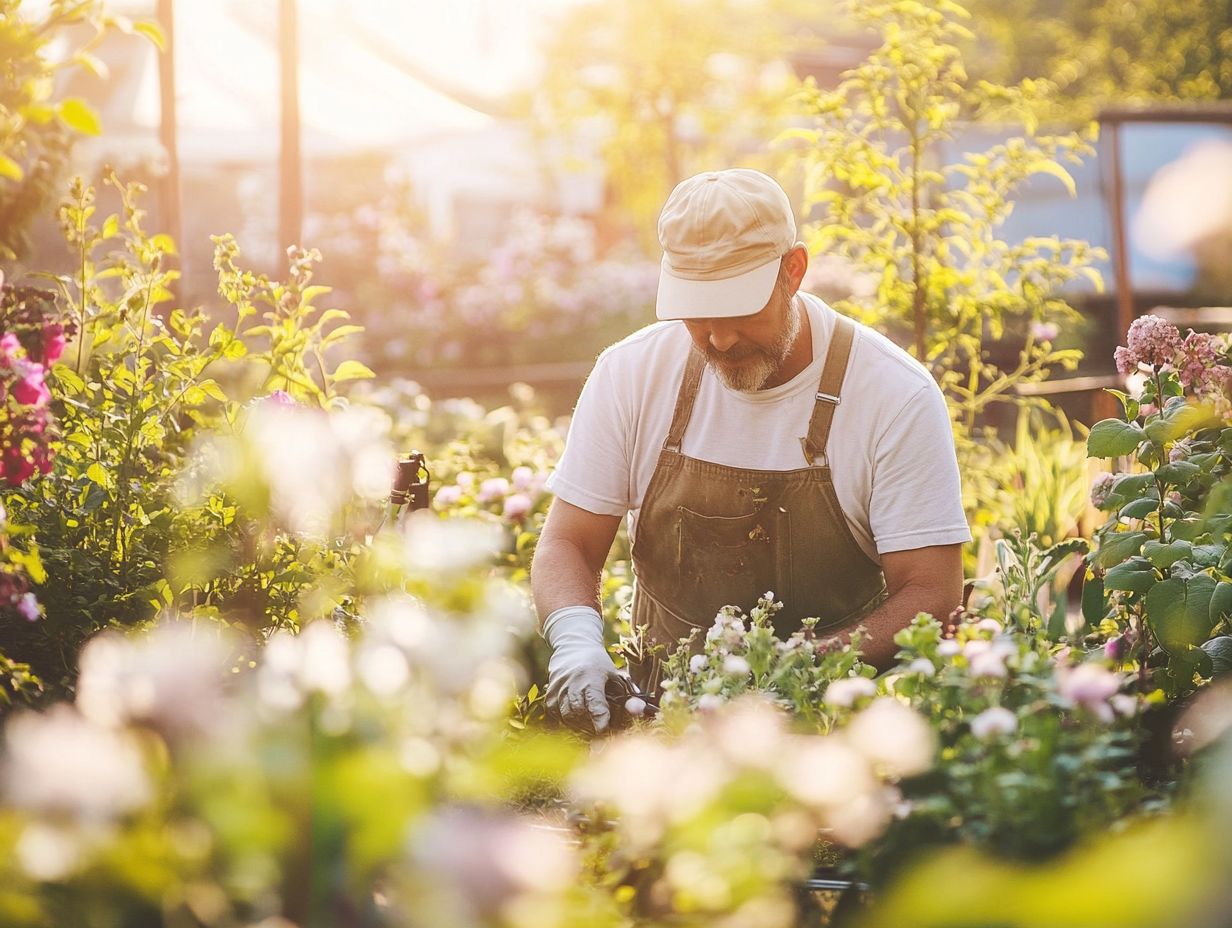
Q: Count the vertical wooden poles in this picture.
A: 3